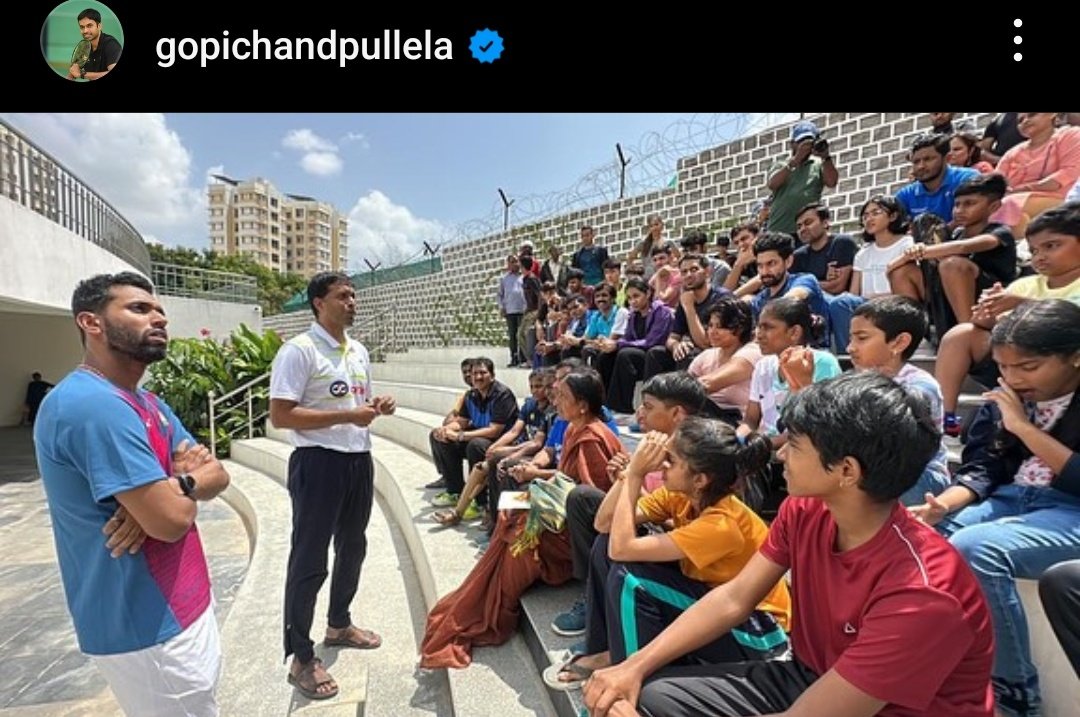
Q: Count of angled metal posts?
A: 4